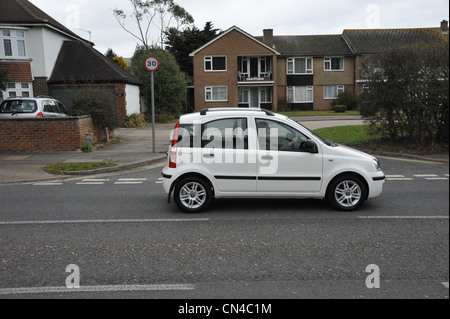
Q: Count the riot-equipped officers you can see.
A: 0